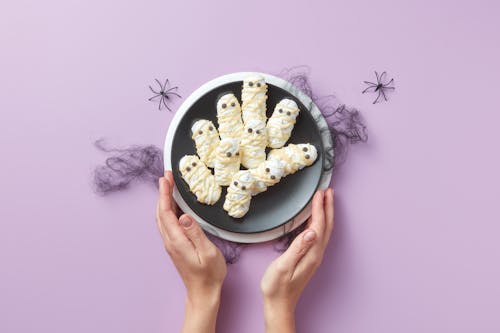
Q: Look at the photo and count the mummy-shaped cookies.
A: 10